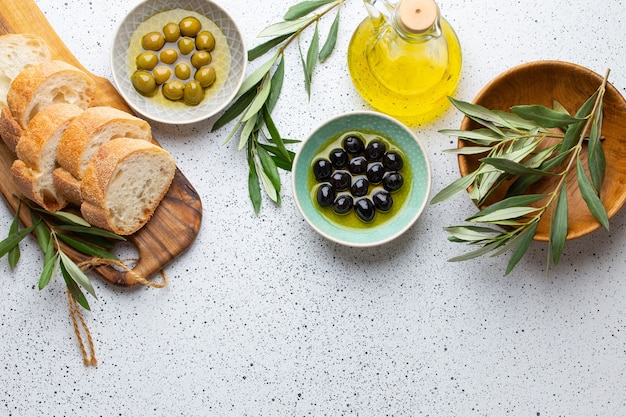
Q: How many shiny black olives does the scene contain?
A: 14